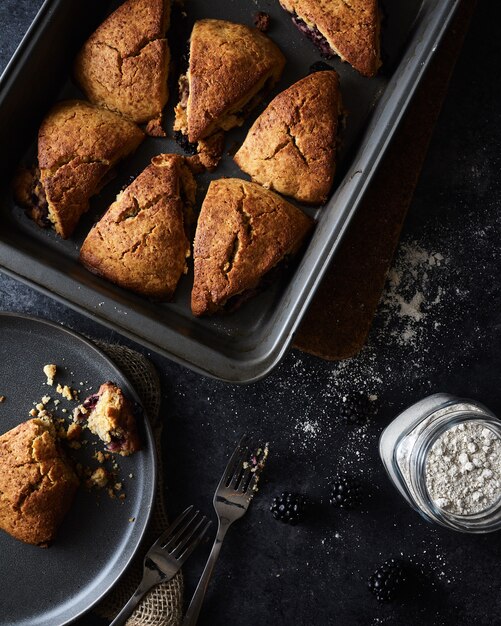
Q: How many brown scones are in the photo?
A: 8